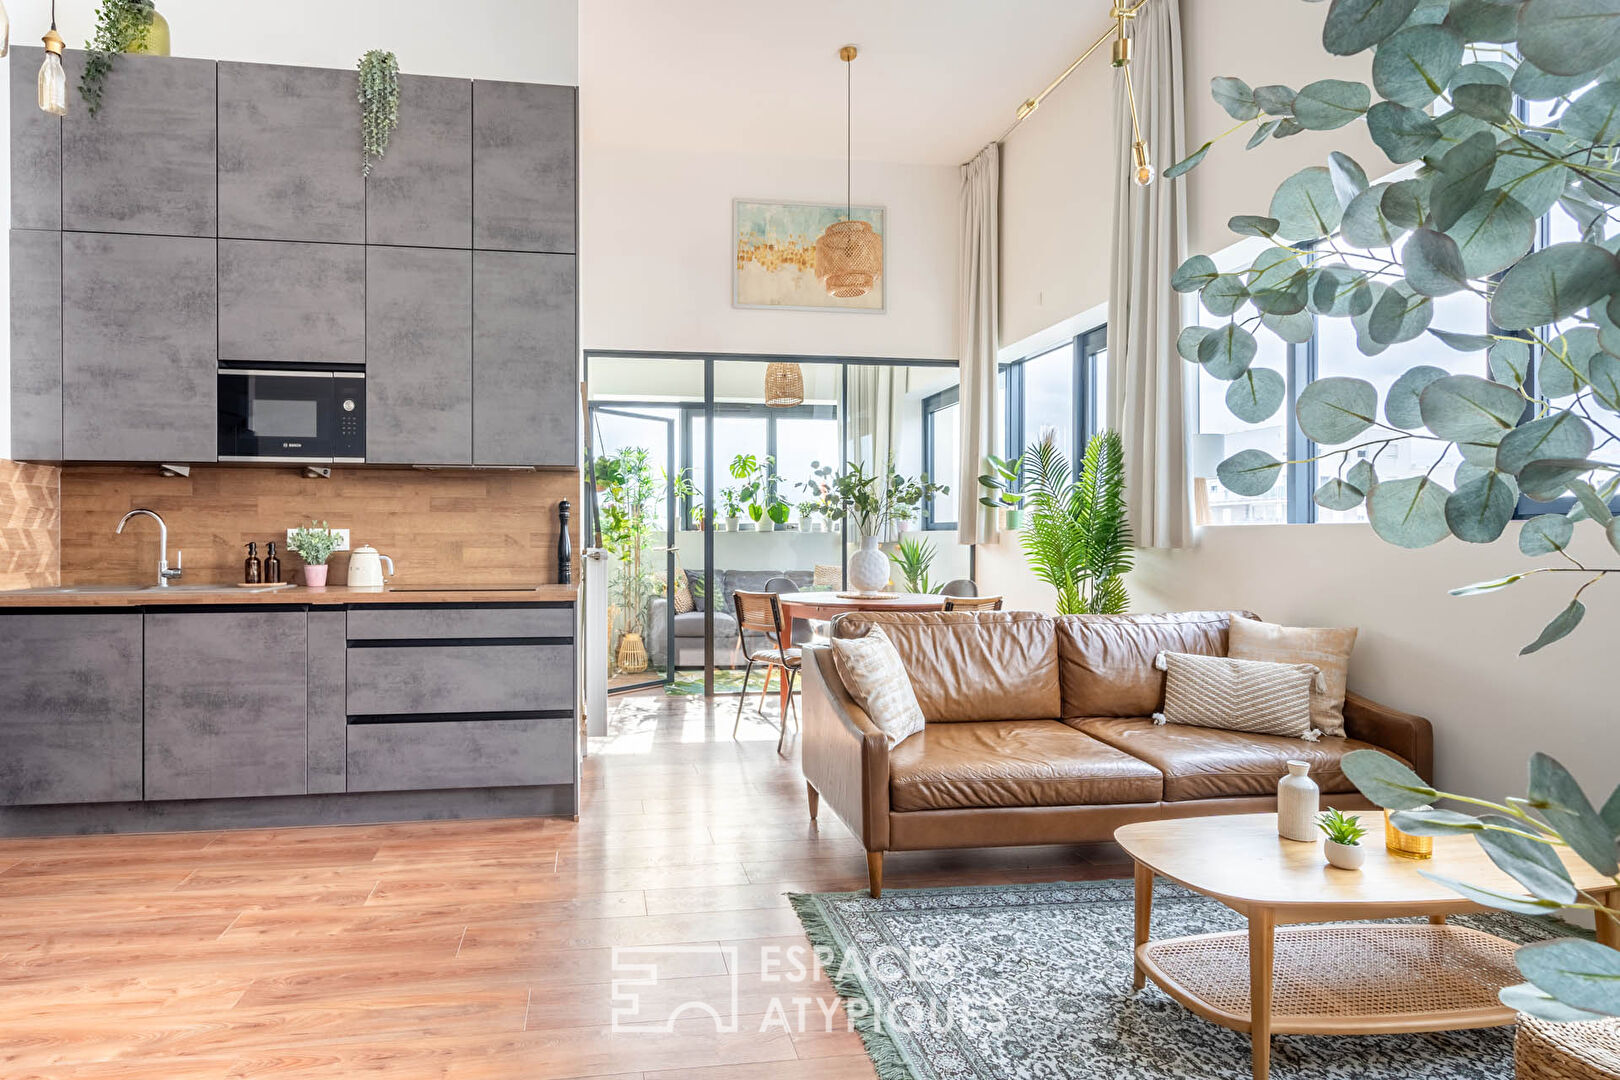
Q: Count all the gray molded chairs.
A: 2